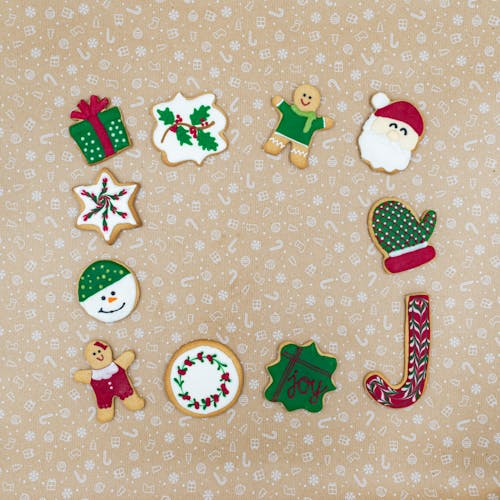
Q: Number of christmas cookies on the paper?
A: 11